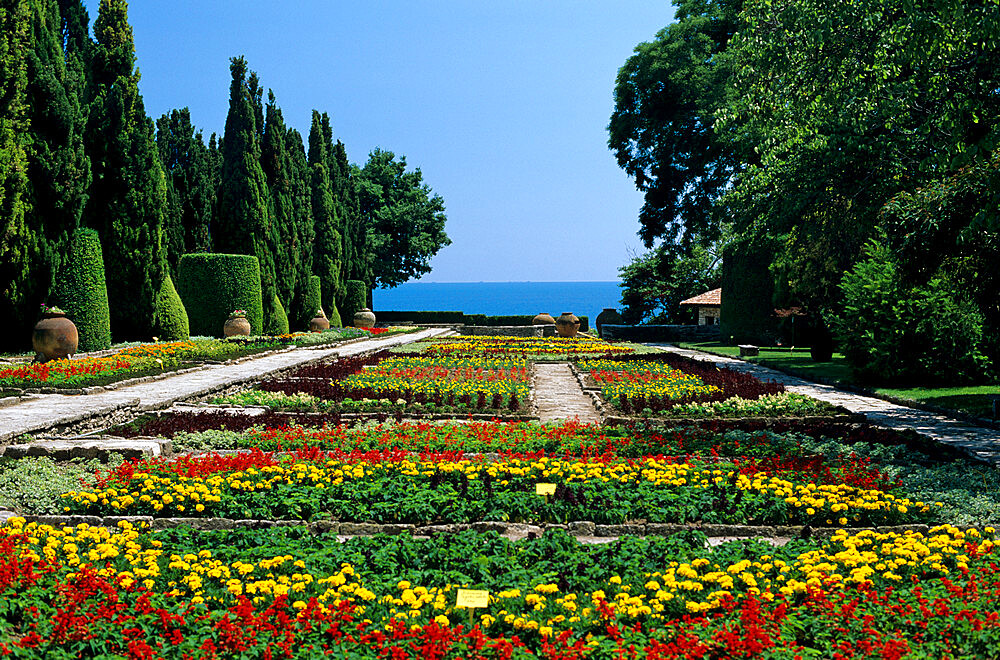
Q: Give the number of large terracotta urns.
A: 7